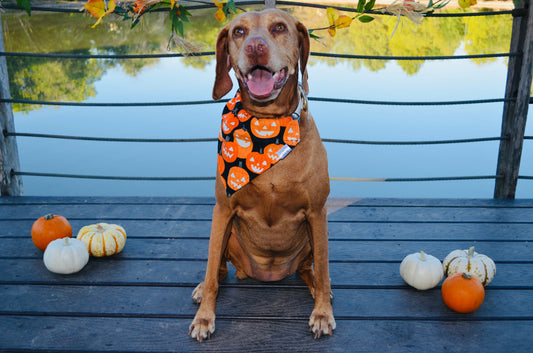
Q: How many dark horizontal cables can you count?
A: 5